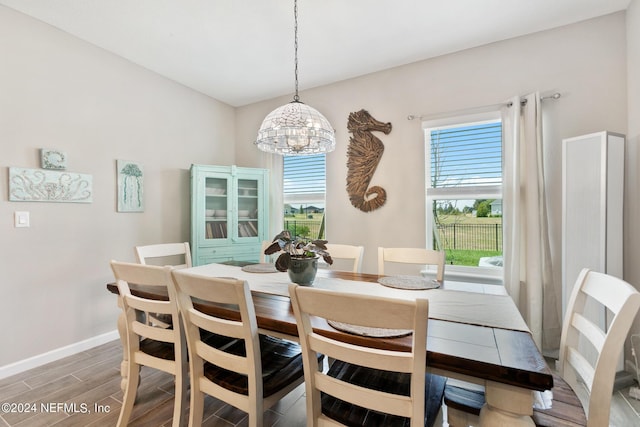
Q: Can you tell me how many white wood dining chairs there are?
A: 8